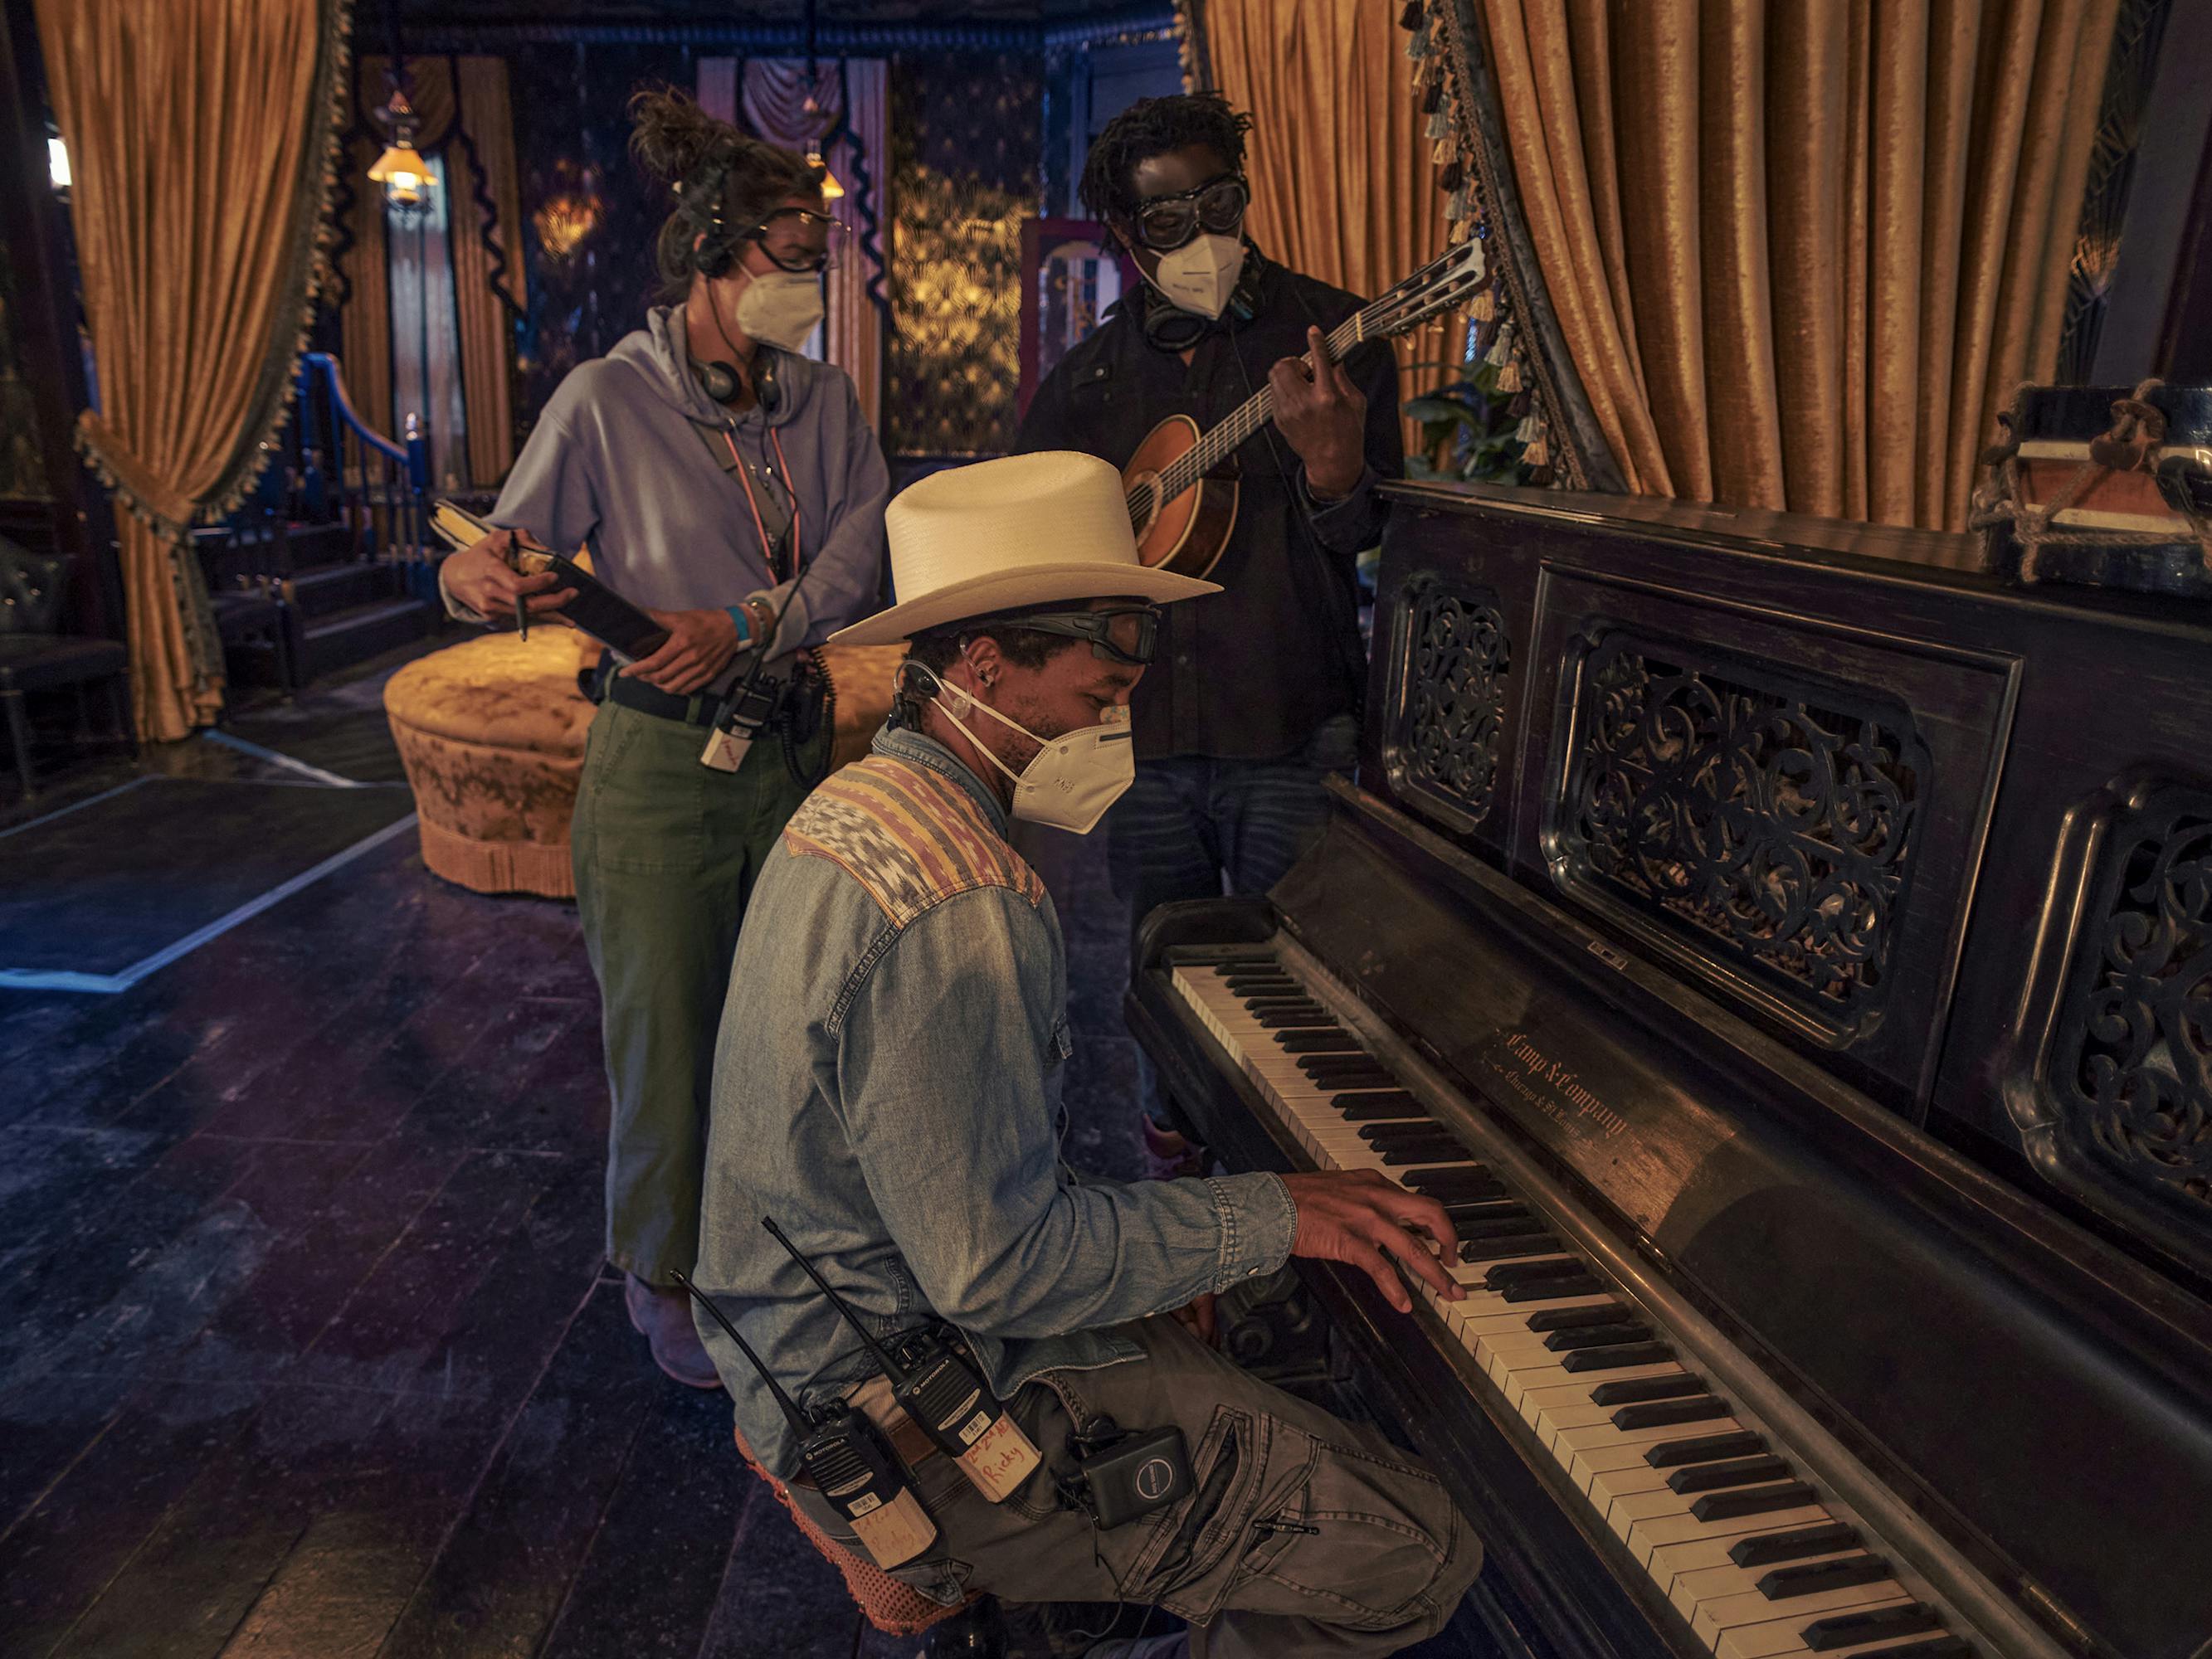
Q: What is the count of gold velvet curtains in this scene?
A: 3